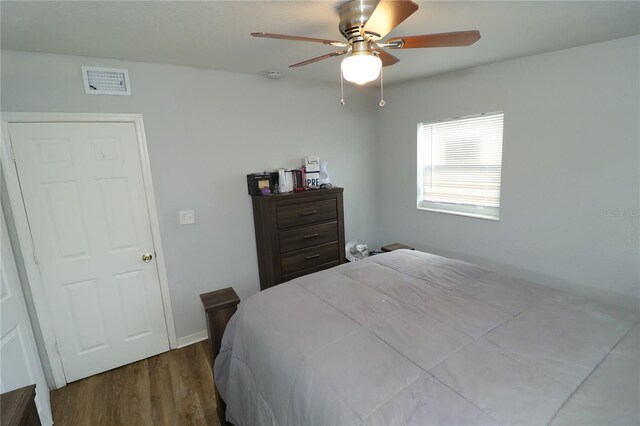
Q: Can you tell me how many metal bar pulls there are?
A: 3